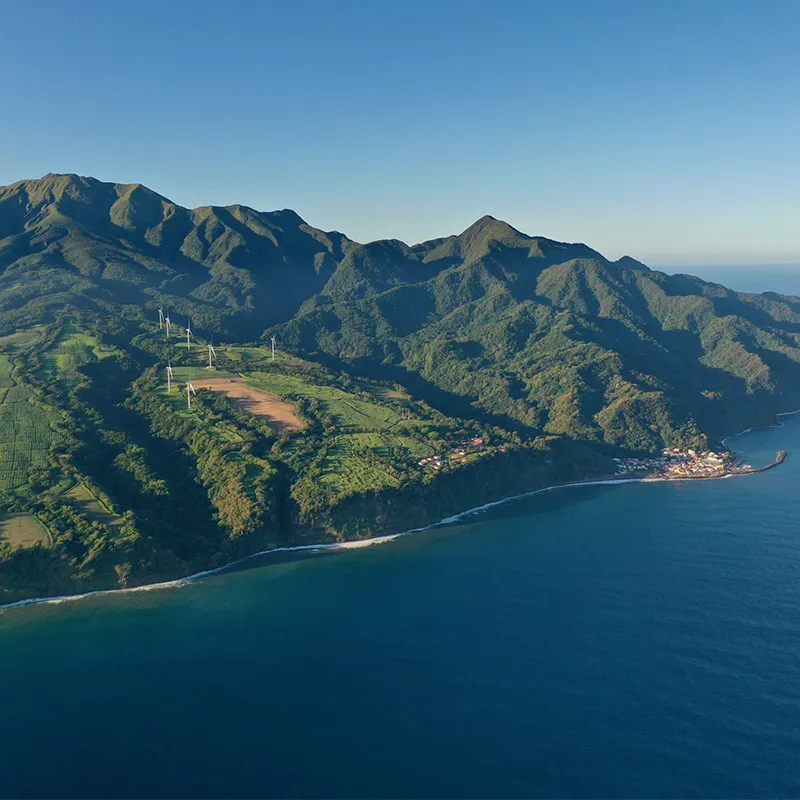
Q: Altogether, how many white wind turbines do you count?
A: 7